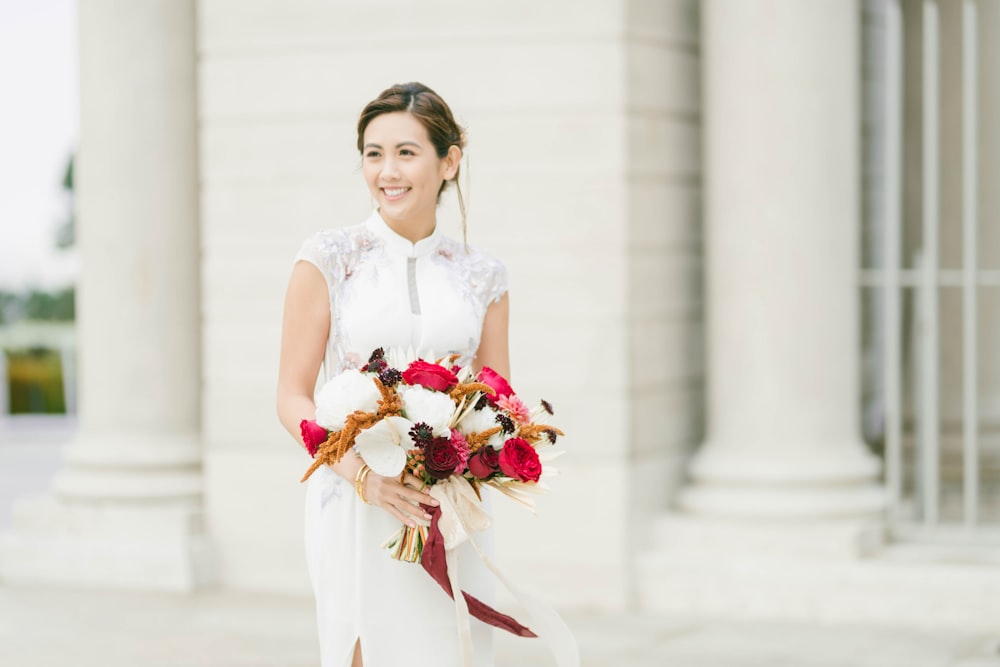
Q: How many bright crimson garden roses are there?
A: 4